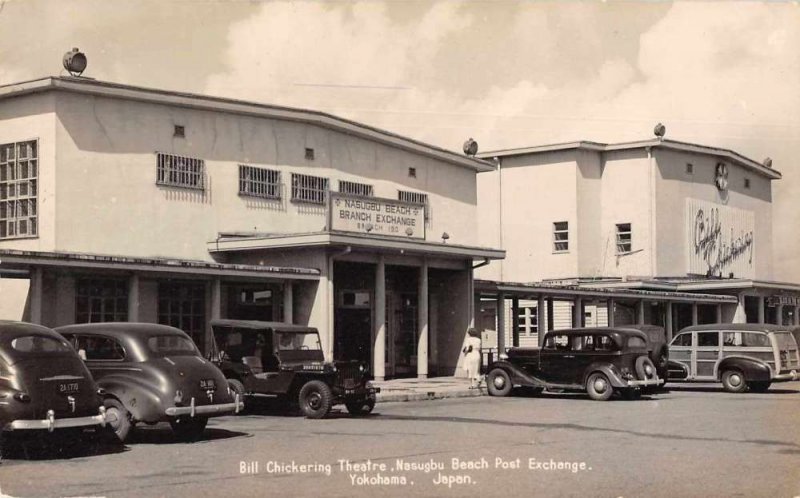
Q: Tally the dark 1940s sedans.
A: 3